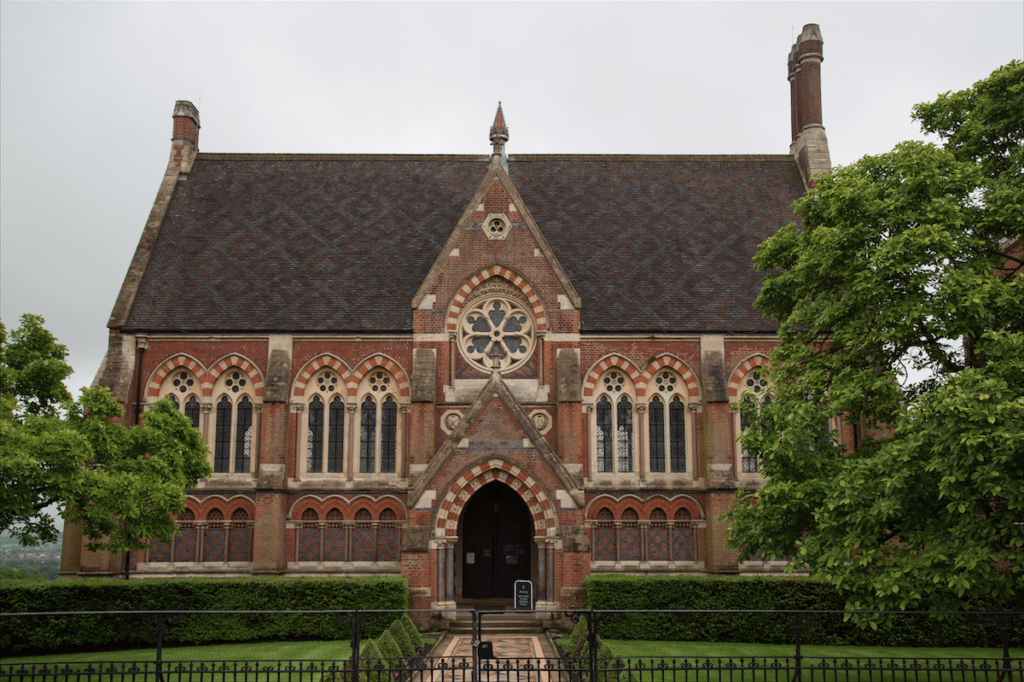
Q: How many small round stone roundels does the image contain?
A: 2